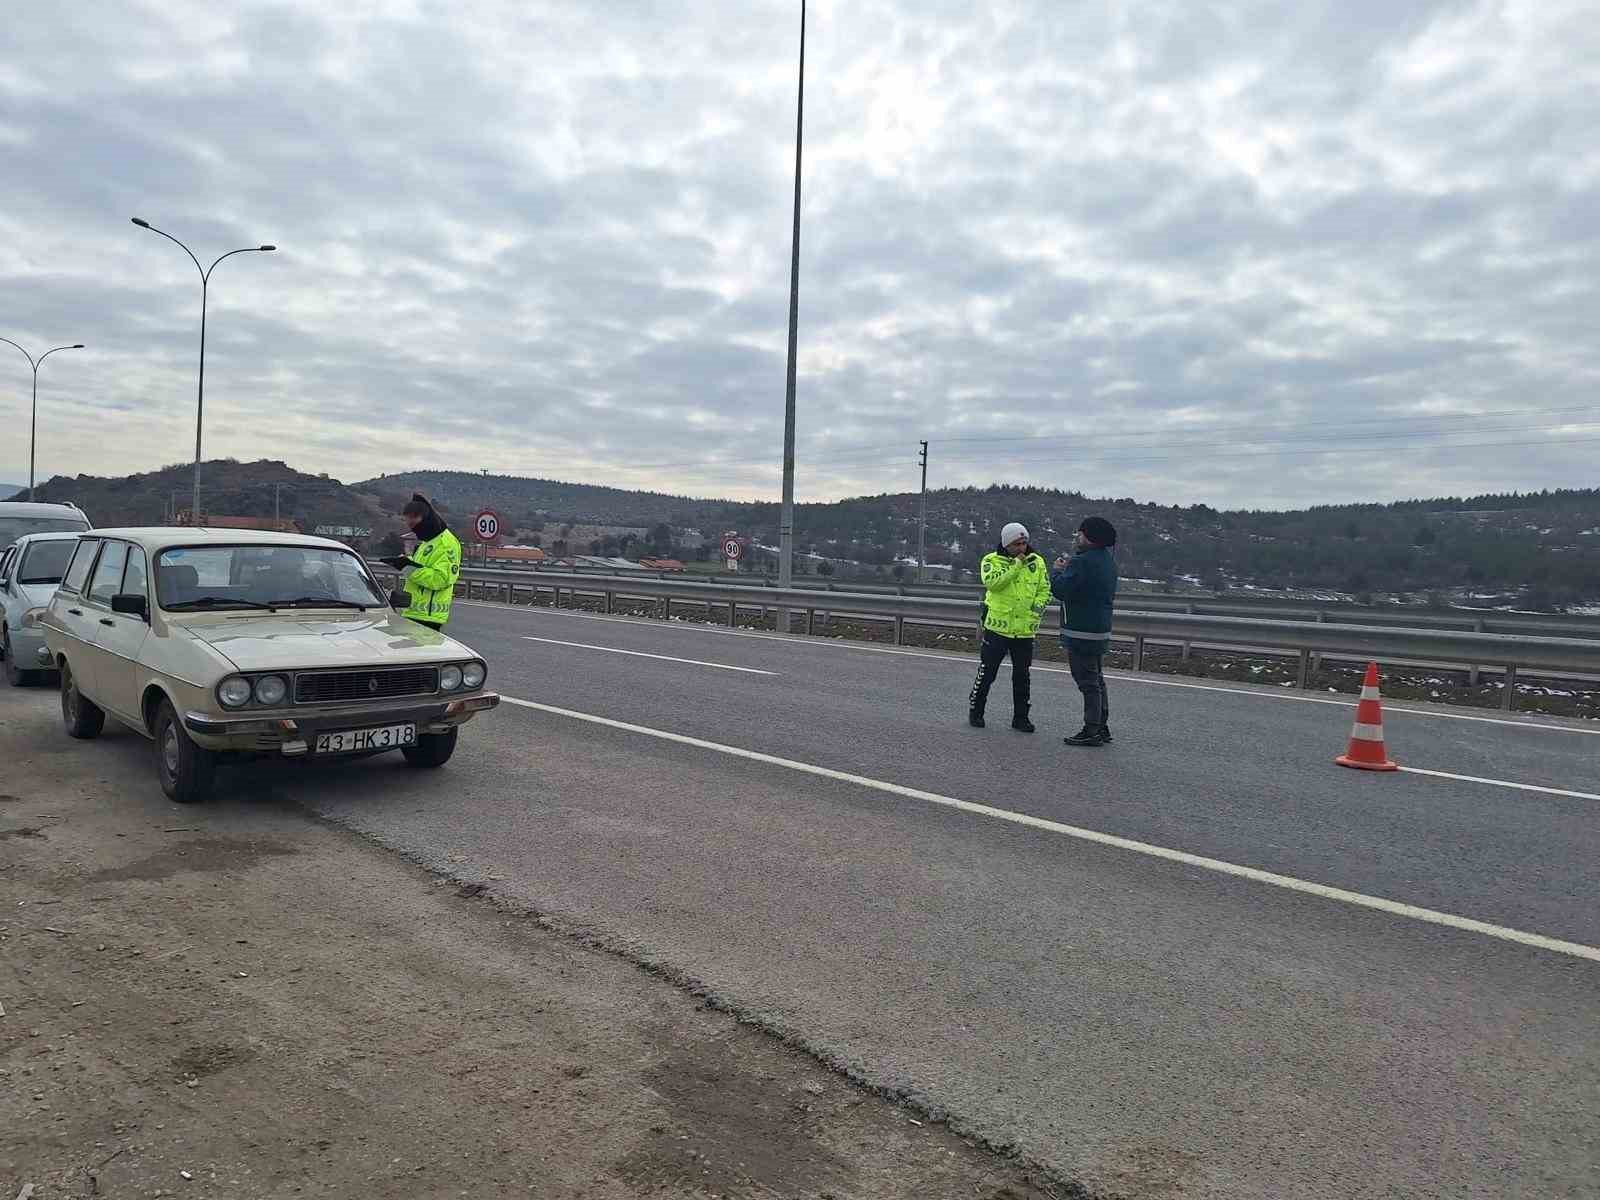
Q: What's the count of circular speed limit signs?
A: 2